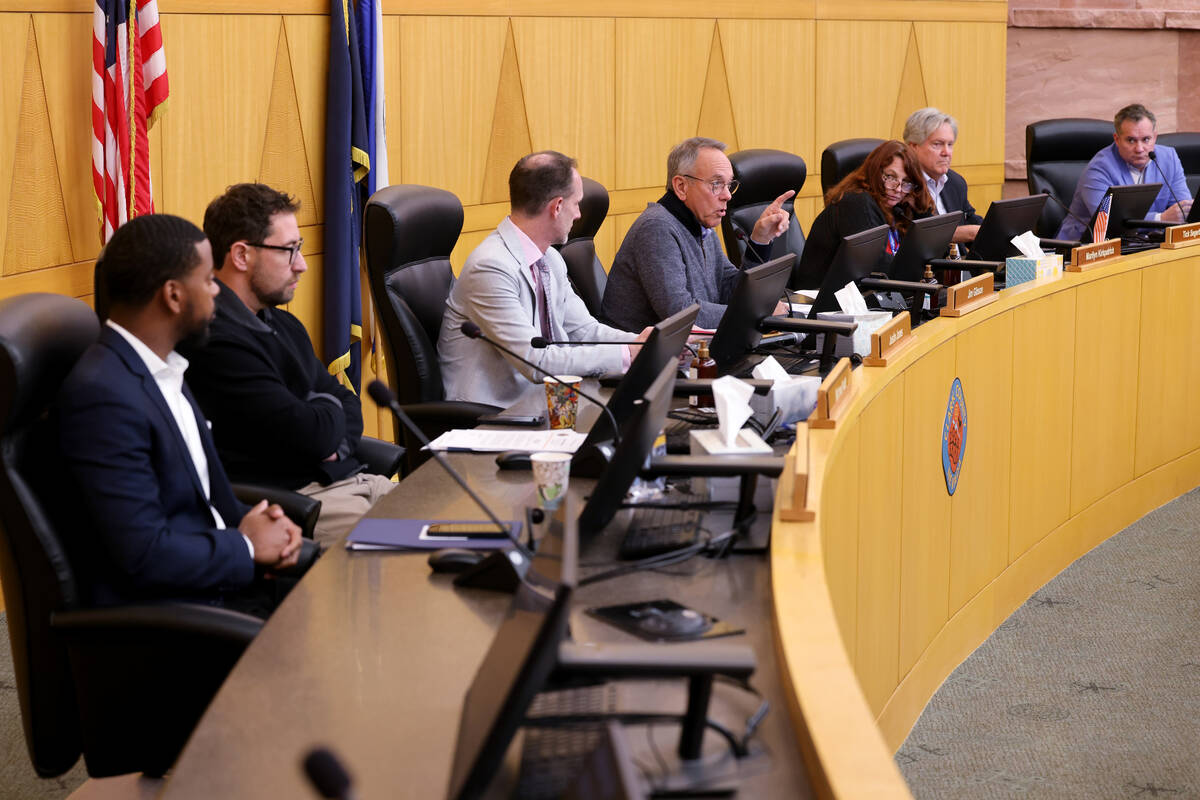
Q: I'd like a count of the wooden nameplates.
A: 6